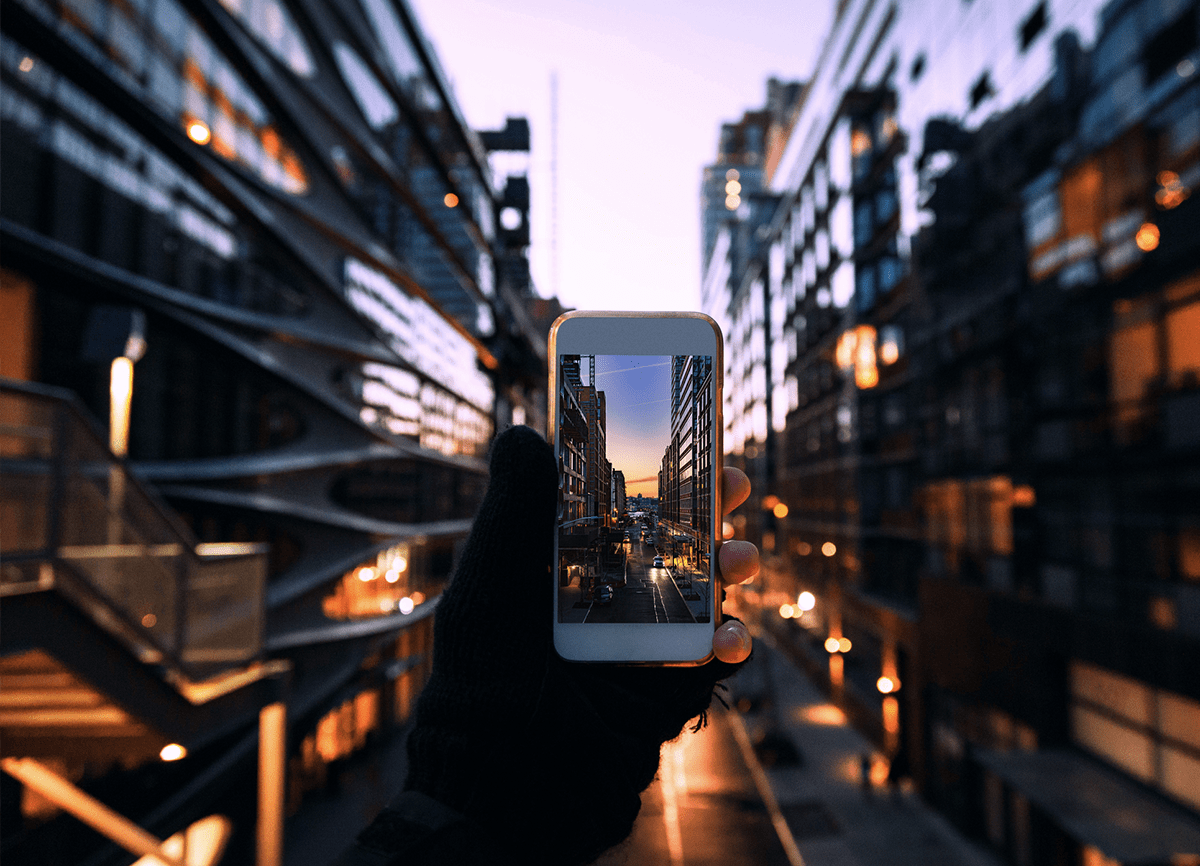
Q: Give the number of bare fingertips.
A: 3